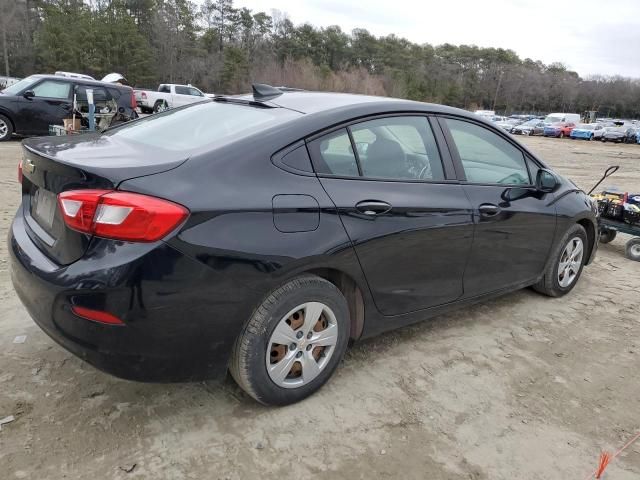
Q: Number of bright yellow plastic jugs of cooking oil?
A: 0